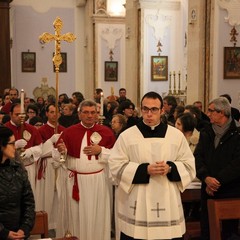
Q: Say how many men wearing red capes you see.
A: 3